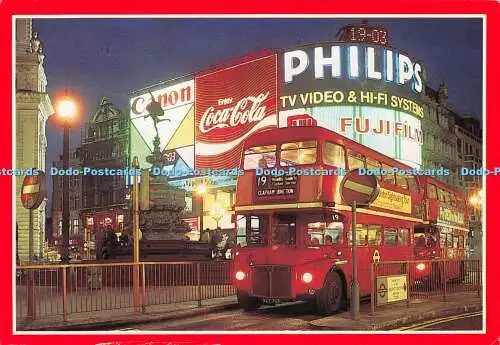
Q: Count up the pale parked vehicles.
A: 0